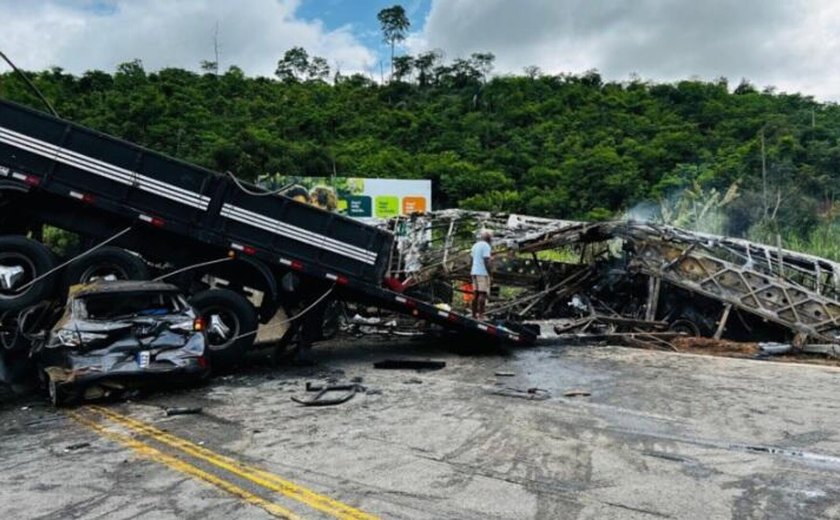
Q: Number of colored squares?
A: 3